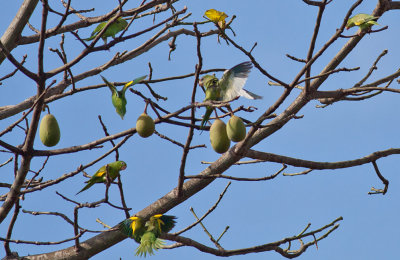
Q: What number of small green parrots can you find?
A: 6